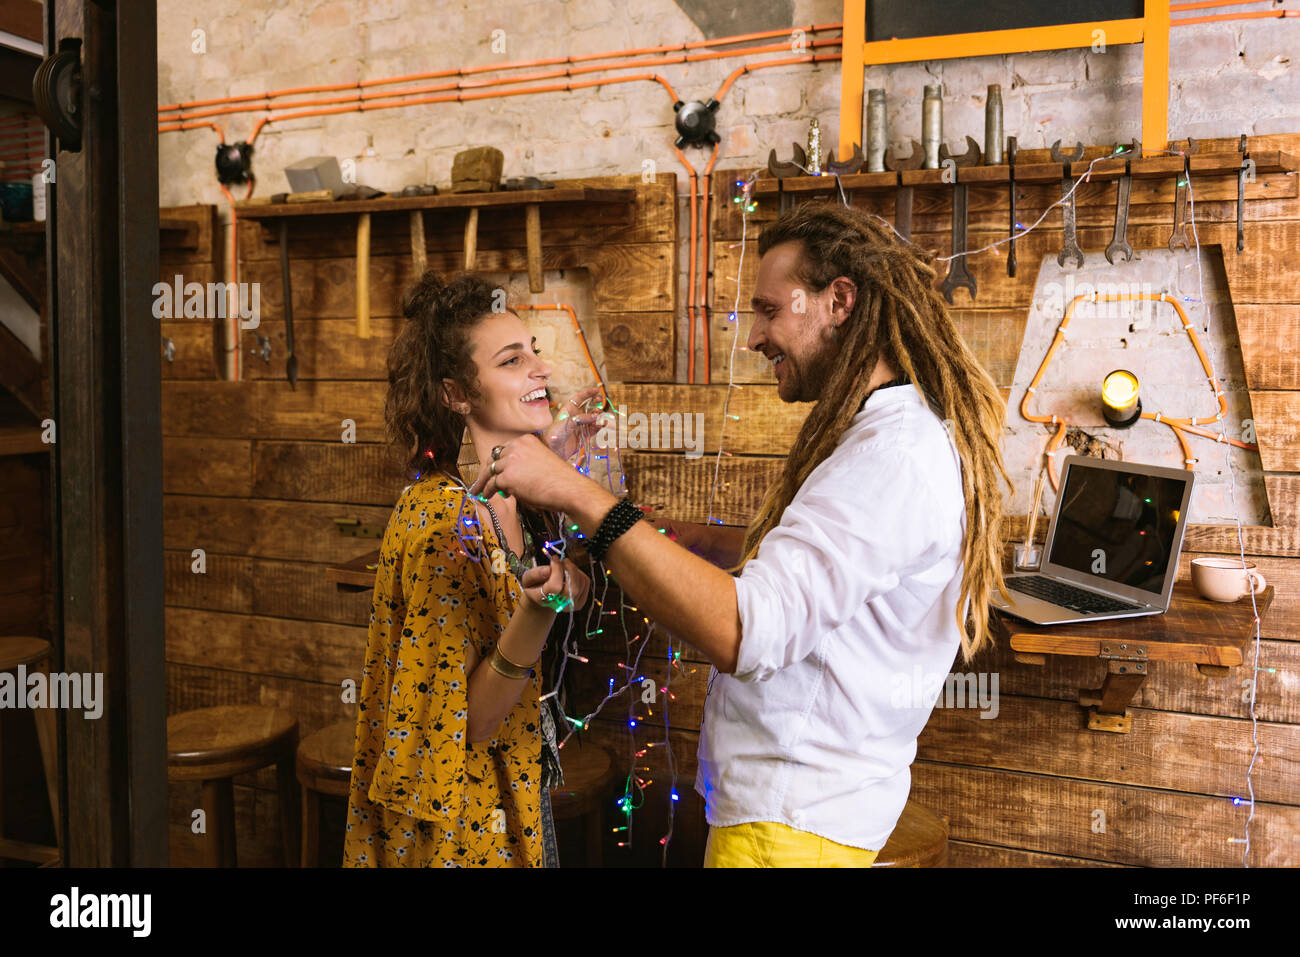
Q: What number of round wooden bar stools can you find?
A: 5